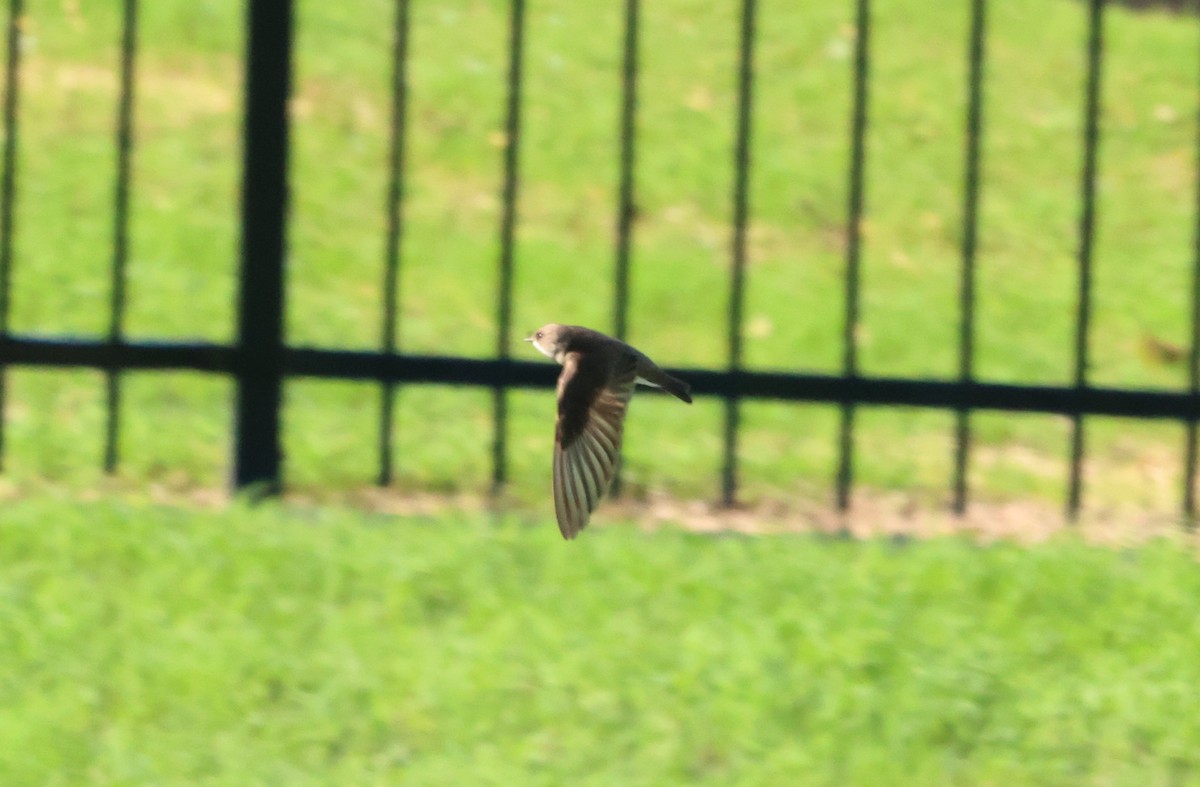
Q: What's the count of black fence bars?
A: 11